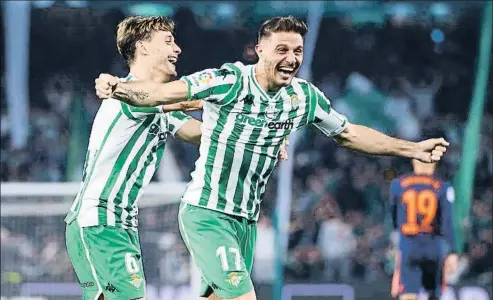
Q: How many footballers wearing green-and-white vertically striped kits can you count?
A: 2